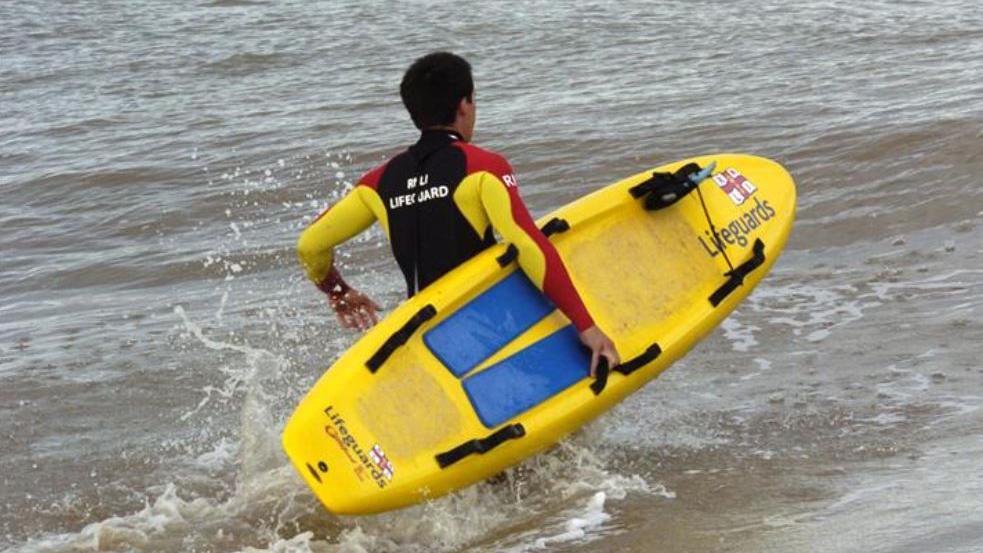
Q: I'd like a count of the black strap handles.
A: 6